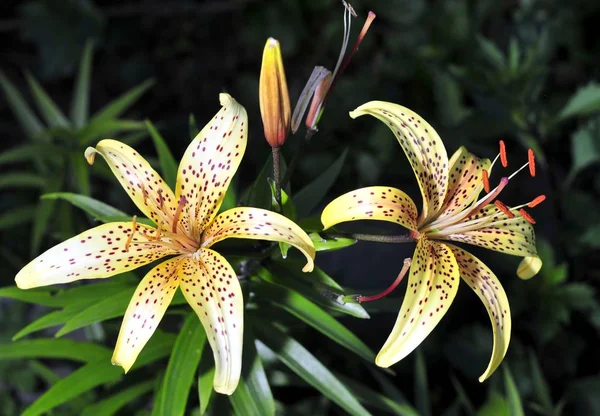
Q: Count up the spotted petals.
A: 12